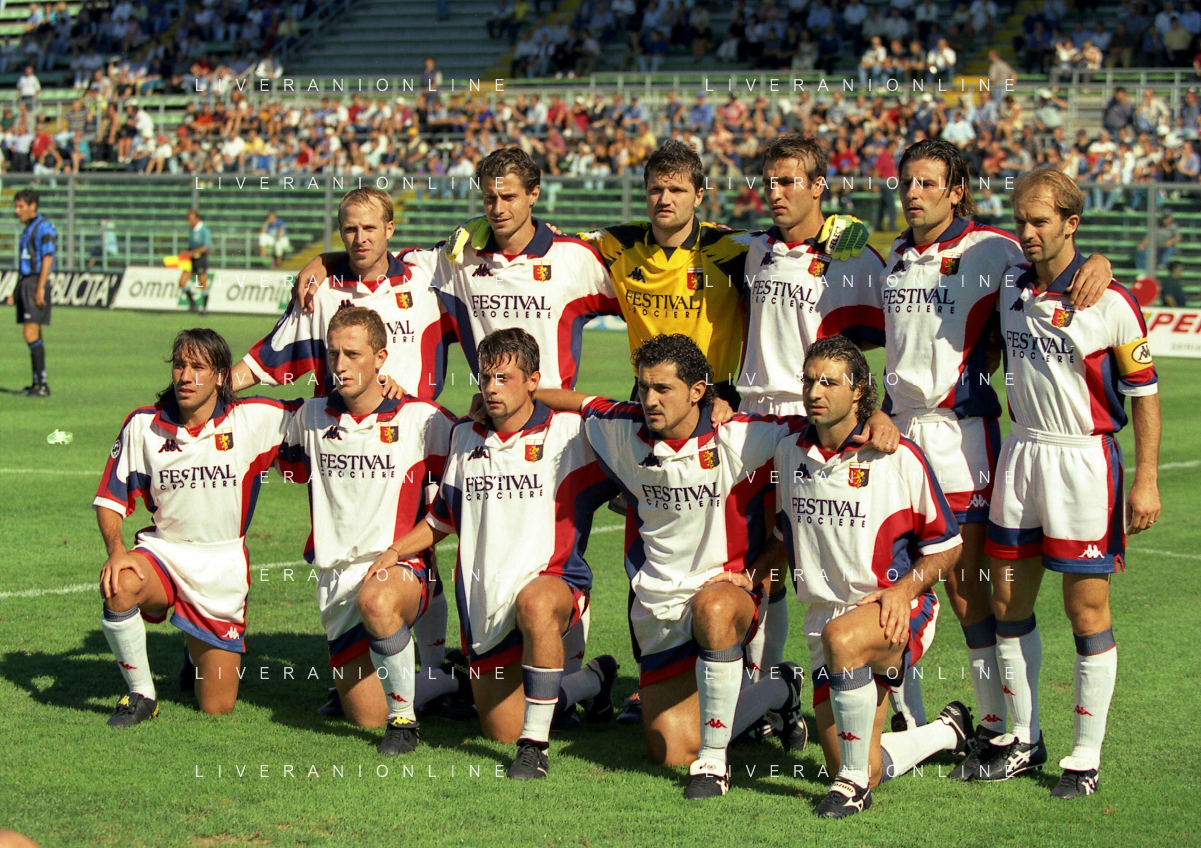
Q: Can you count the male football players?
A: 12